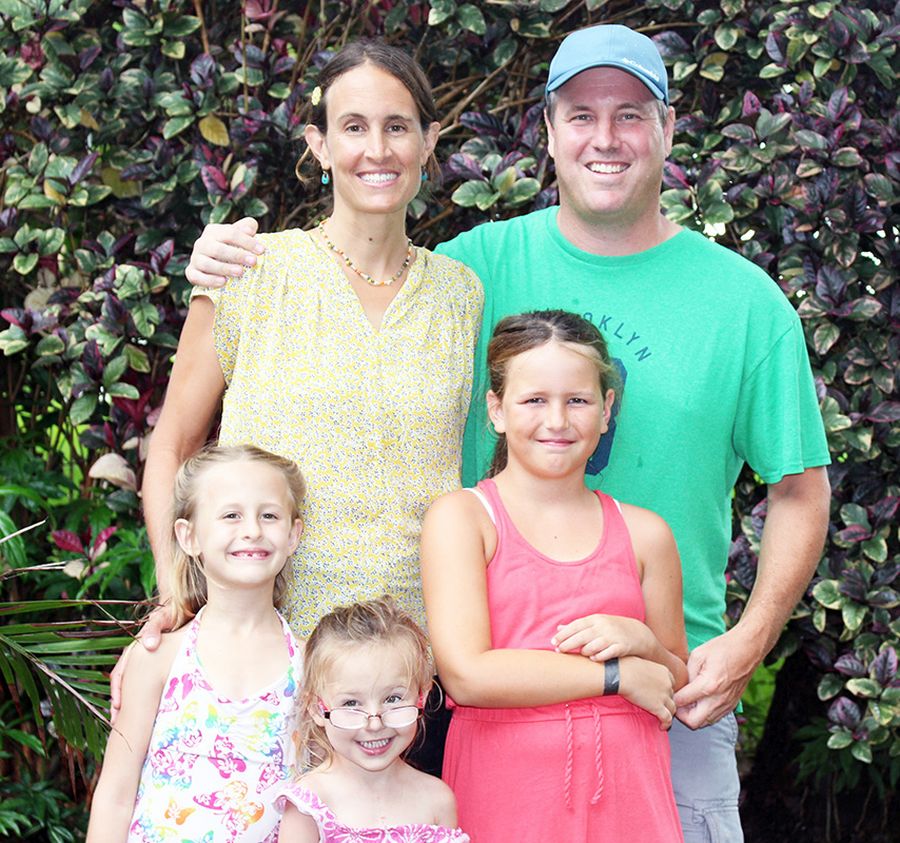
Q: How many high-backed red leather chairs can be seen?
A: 0